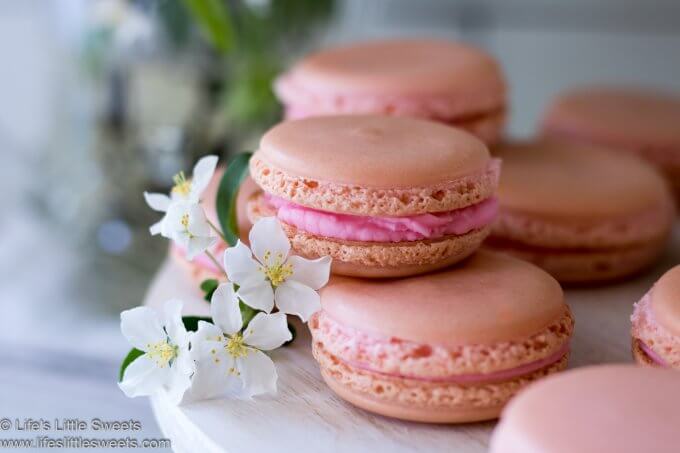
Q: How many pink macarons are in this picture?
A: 8